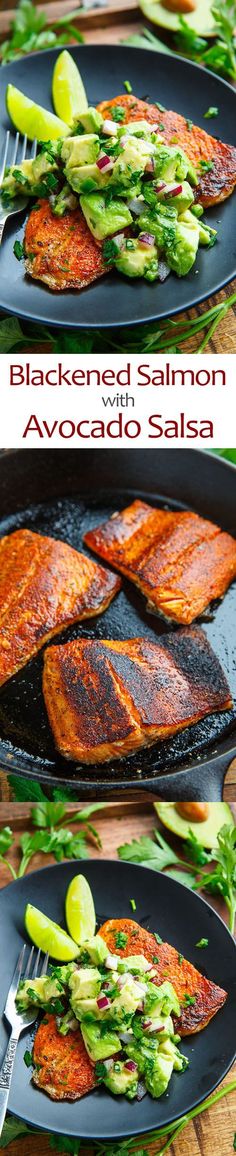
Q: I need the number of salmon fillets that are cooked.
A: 3